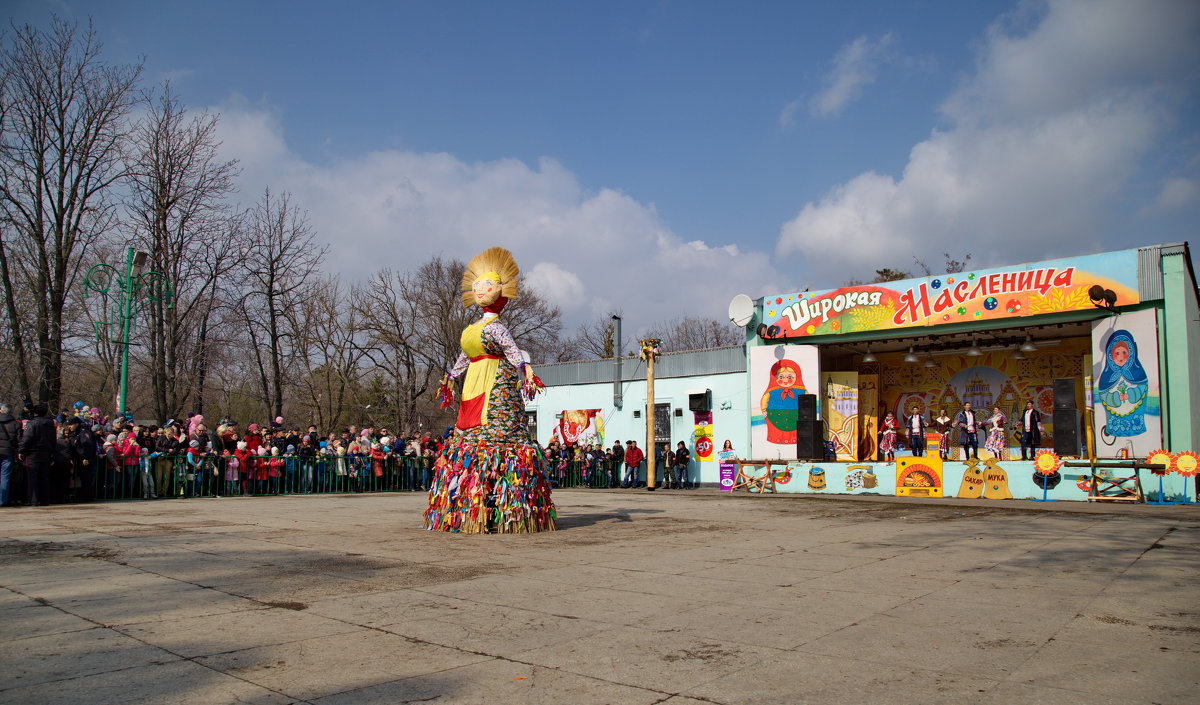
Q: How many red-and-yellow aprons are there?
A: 1